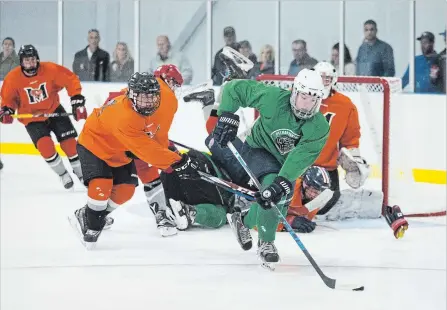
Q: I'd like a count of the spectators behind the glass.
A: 12